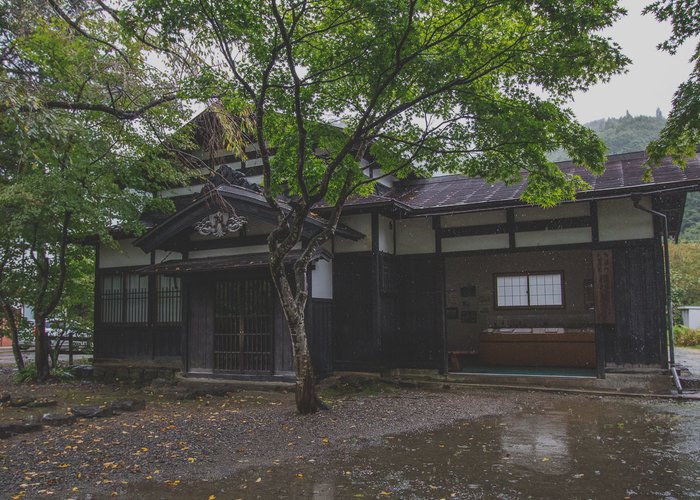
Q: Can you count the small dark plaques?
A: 3